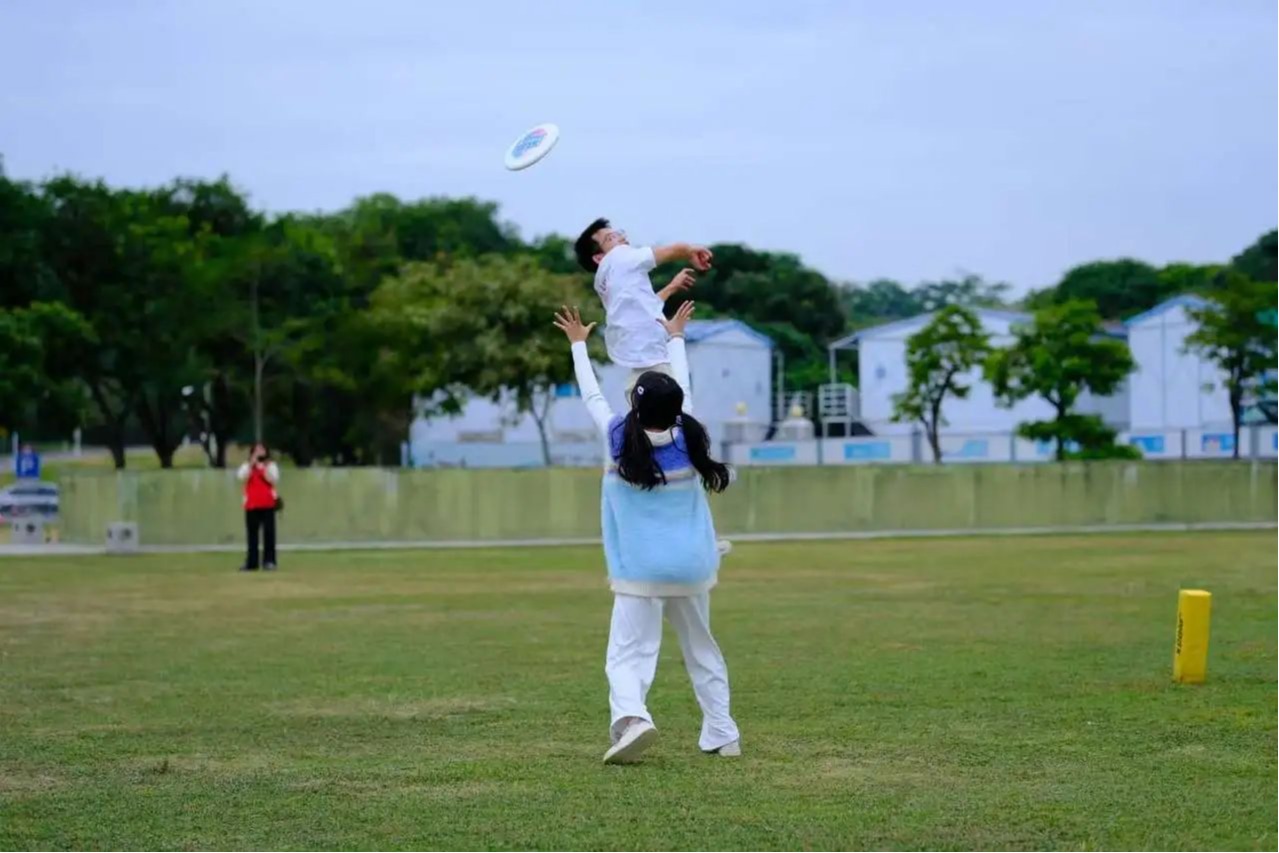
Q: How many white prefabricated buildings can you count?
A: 3